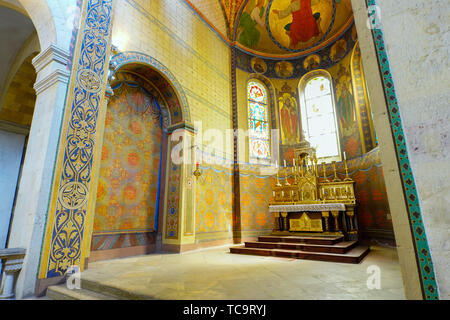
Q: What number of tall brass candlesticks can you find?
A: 6